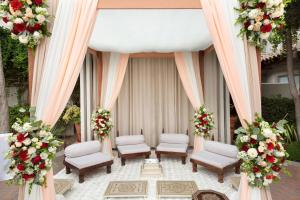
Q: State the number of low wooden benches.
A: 4